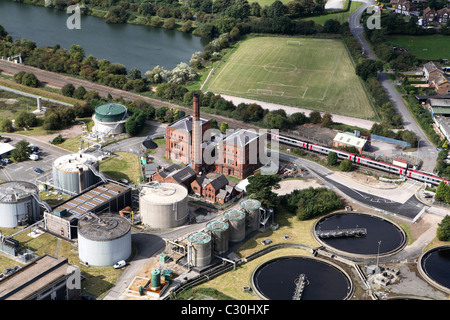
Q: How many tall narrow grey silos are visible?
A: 4